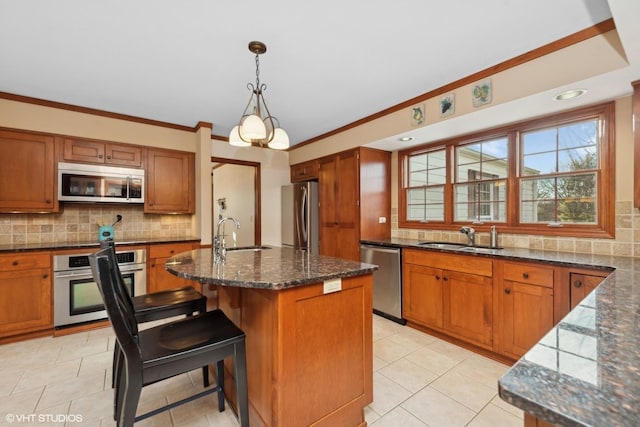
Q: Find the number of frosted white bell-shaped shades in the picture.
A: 3